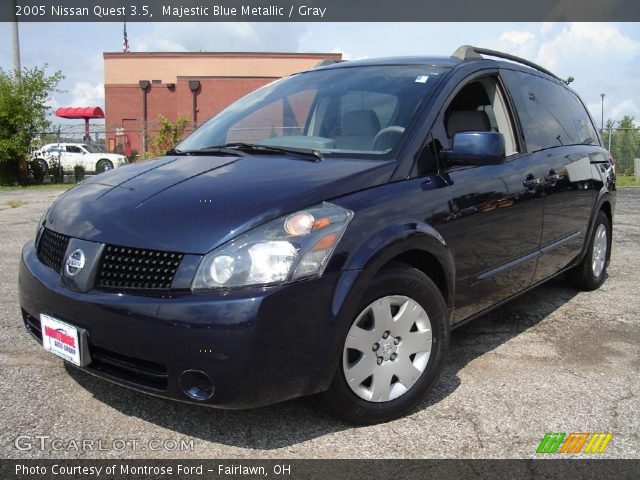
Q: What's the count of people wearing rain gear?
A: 0